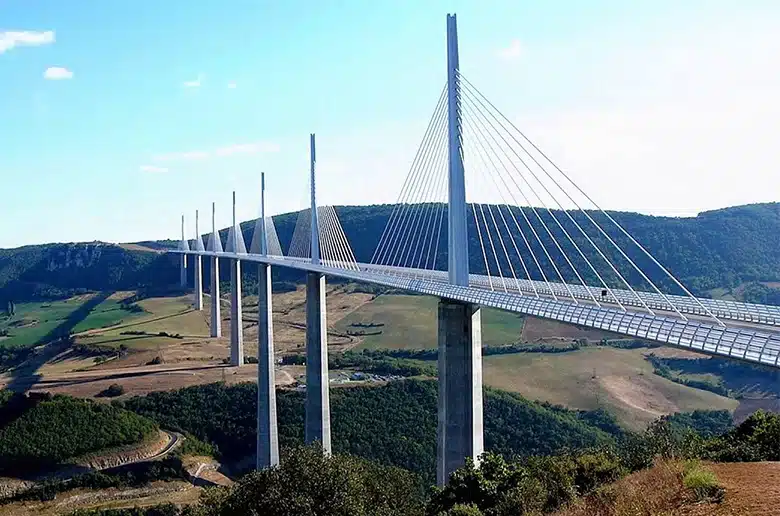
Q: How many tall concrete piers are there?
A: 7